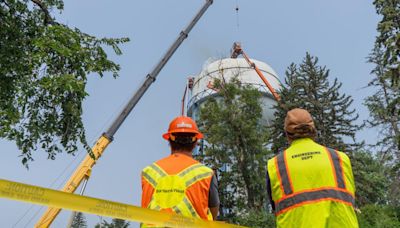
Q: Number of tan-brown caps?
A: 1